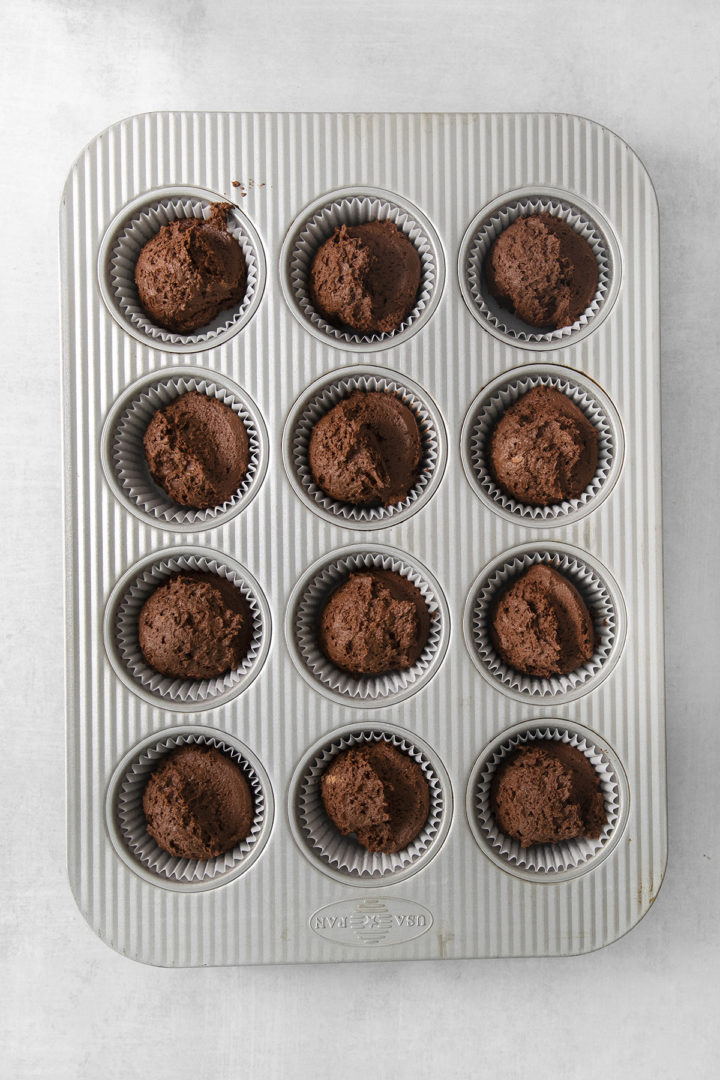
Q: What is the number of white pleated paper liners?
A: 12